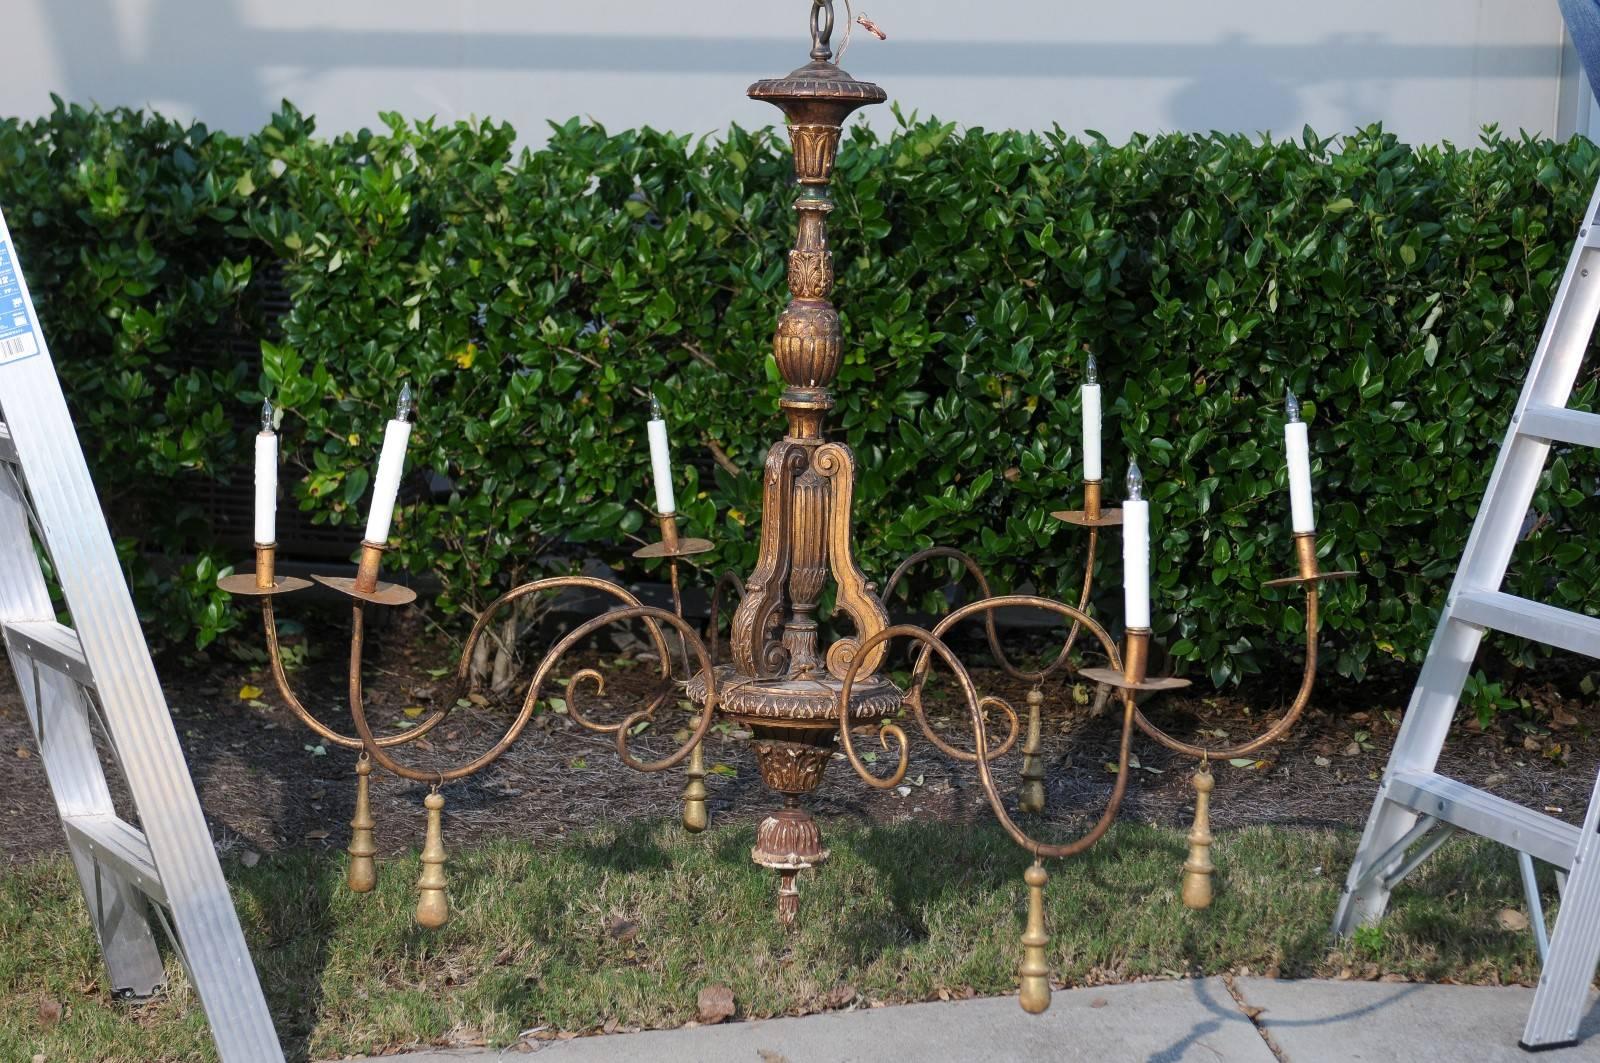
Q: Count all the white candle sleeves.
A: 6